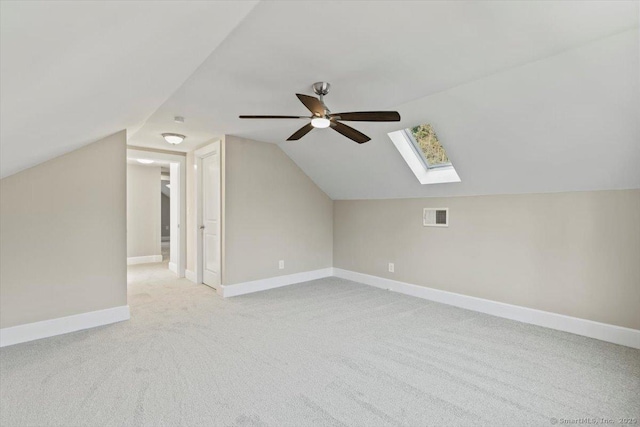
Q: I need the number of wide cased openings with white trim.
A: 1